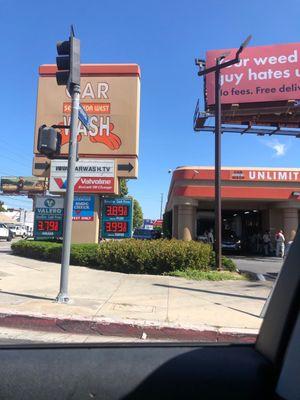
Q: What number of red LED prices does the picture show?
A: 3